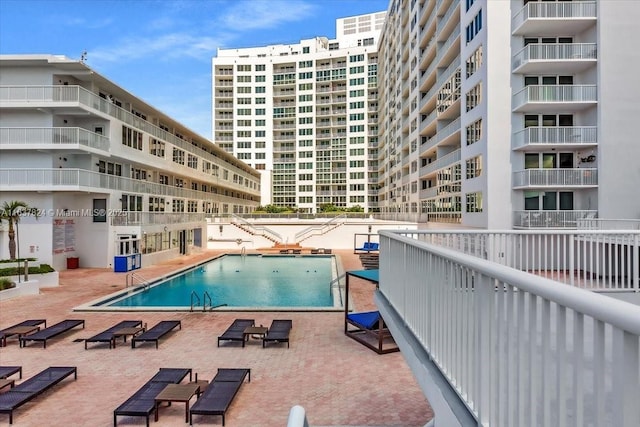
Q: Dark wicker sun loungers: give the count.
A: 10